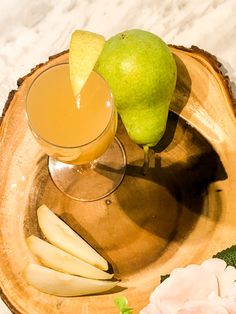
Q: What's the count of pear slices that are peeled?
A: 3